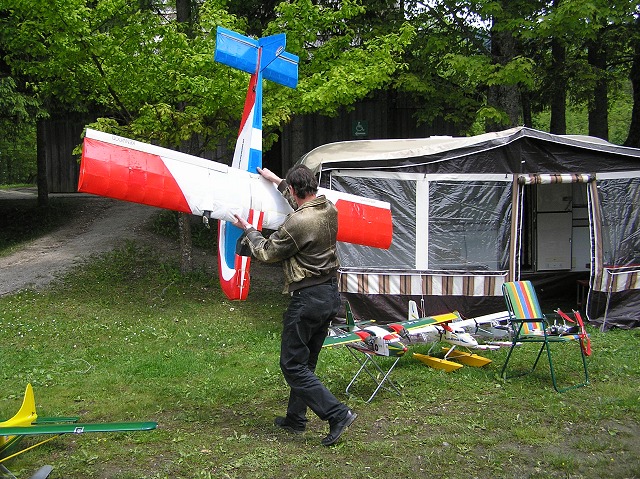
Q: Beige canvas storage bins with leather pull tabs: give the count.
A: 0